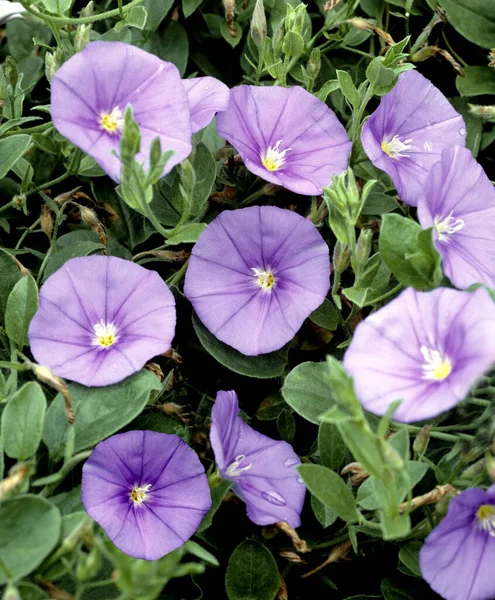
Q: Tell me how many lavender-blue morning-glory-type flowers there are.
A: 11